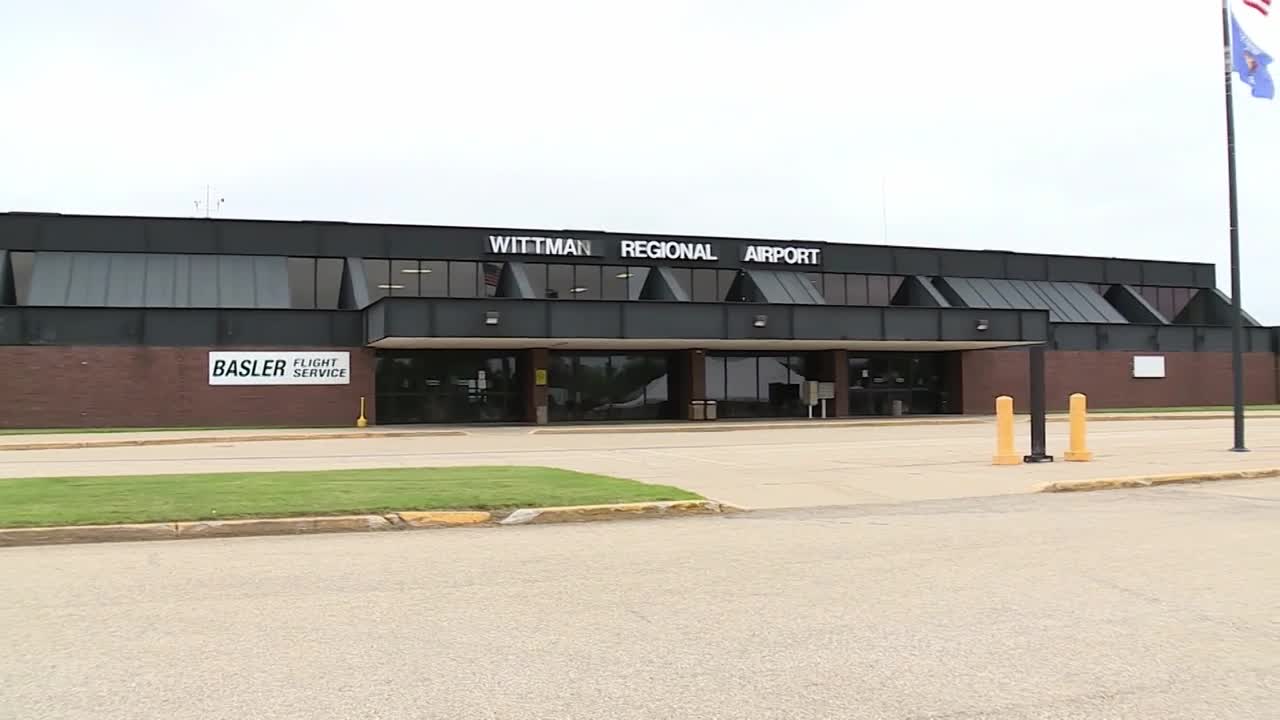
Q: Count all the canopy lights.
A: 3